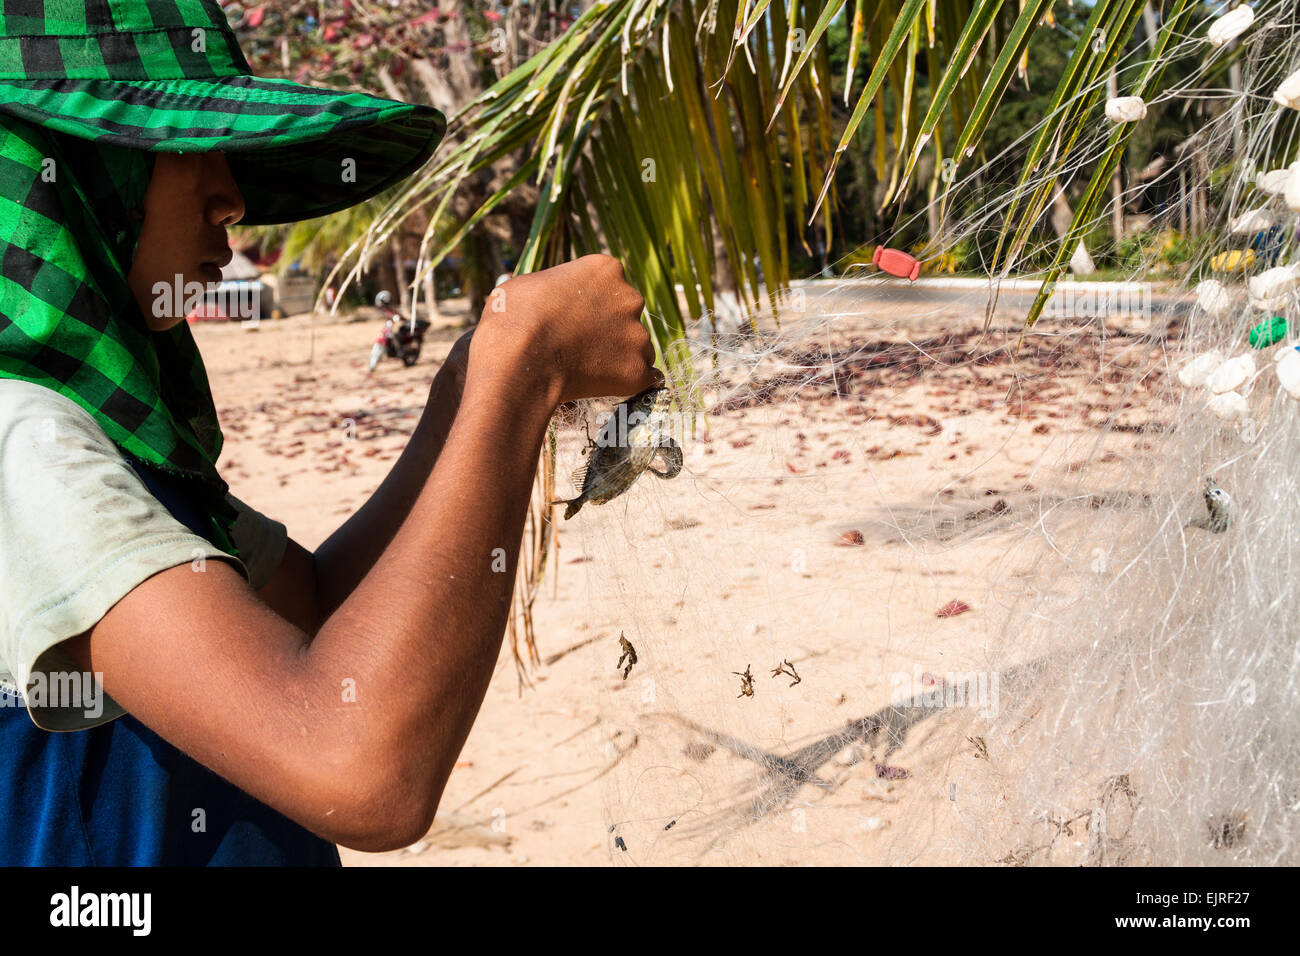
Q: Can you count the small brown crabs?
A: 3